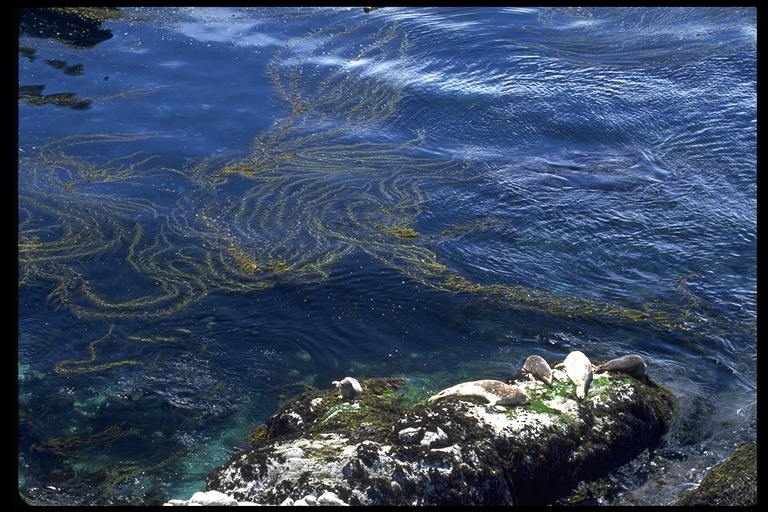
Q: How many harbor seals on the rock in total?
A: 5